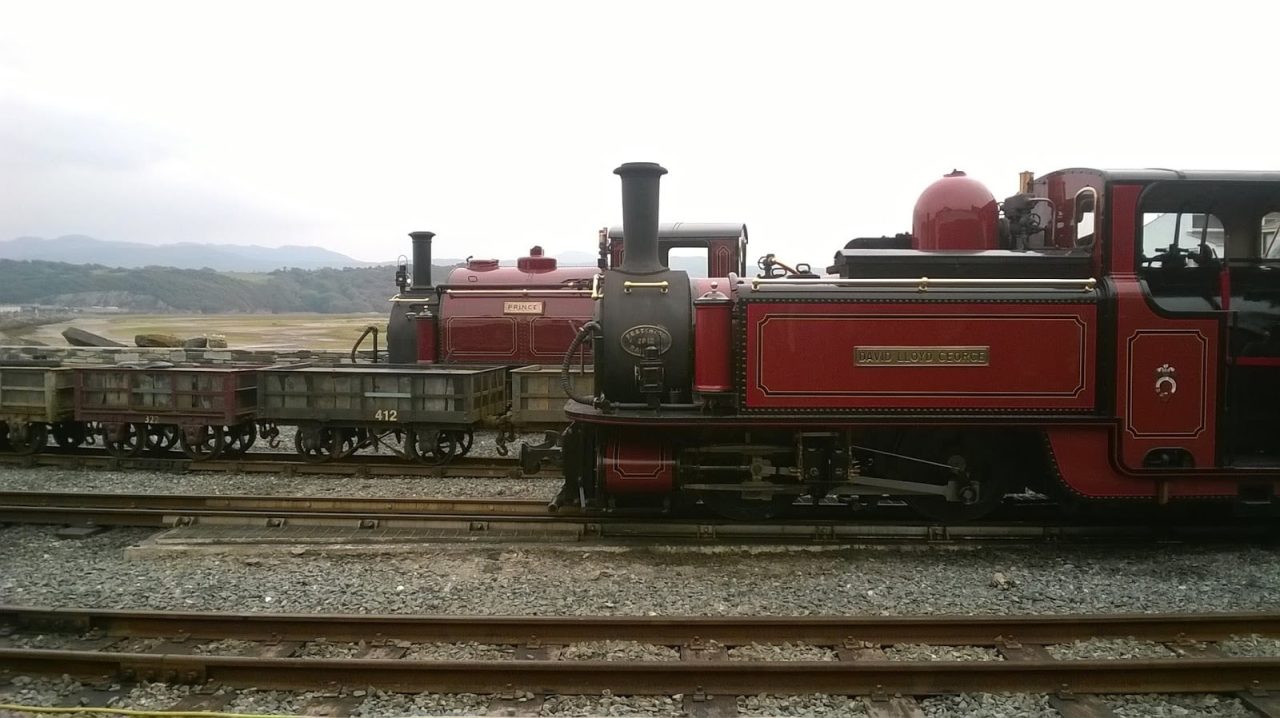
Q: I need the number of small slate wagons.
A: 4